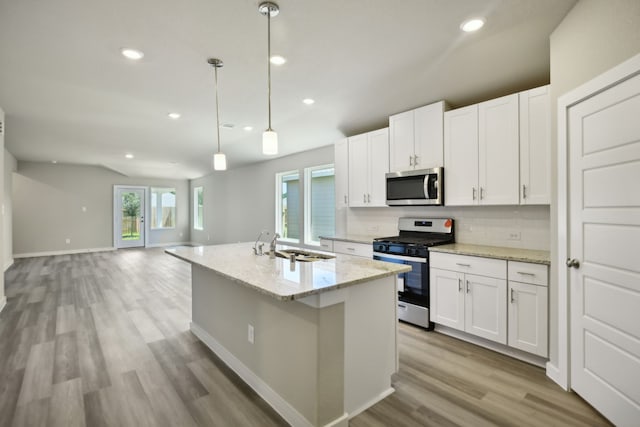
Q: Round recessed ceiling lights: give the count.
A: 7